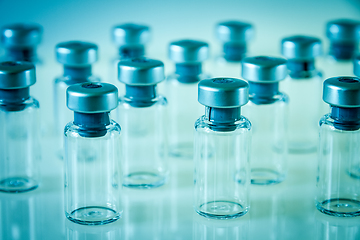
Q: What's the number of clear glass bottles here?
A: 14